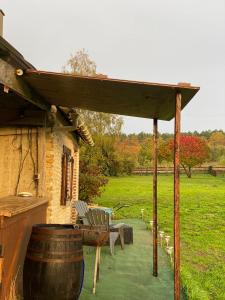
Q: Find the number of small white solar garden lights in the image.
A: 5